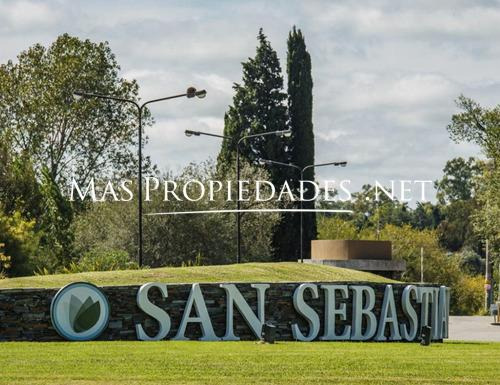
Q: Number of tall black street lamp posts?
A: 3